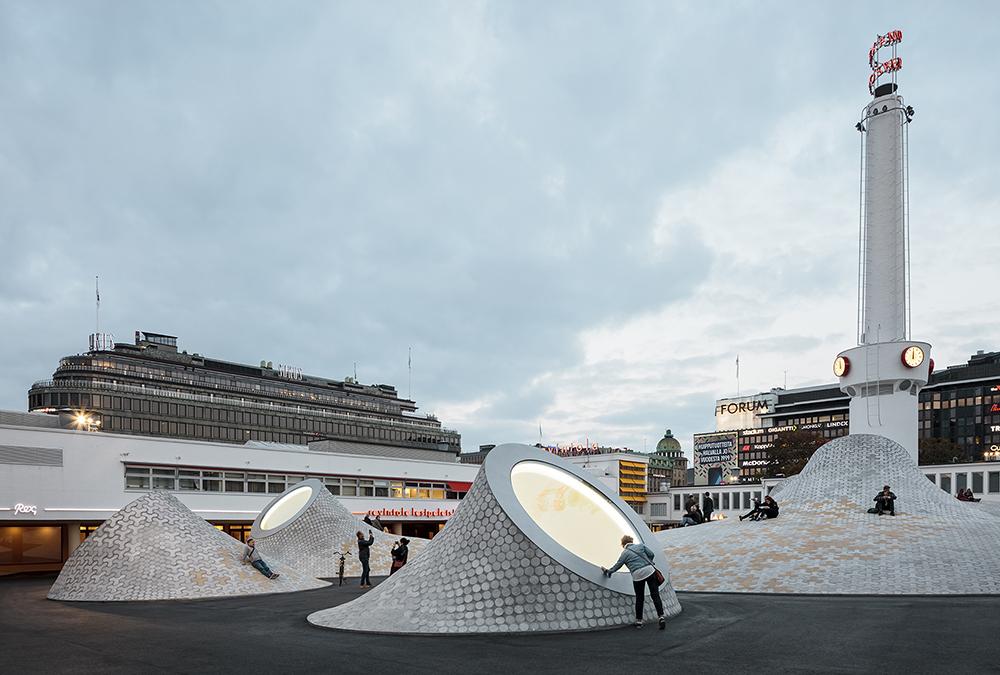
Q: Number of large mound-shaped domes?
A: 4